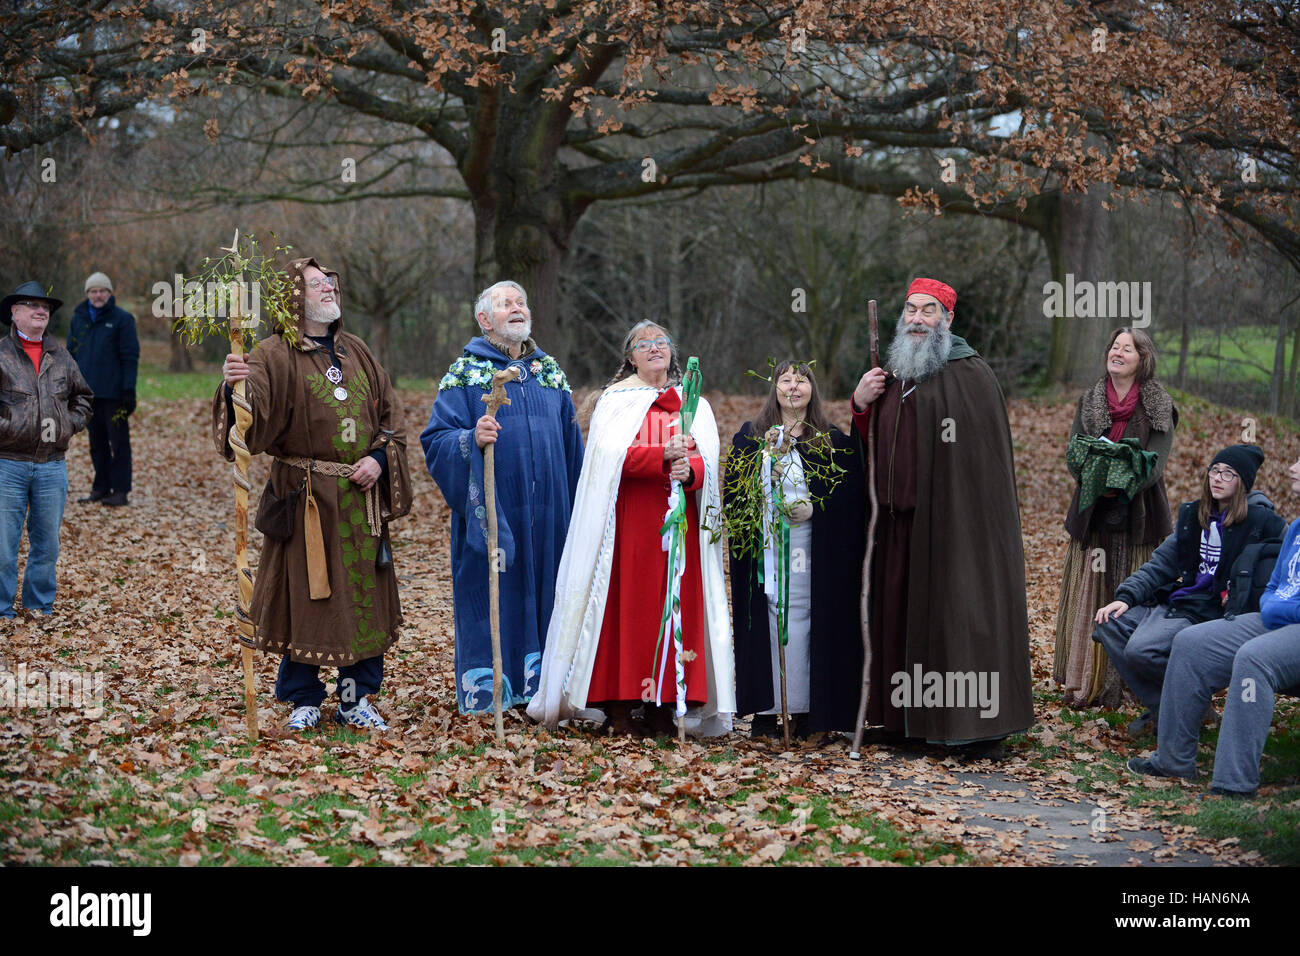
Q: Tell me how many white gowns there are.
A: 1